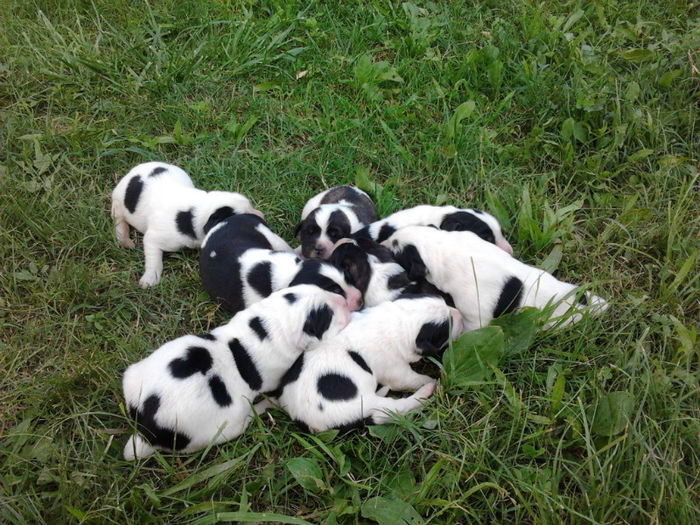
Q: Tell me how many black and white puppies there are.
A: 8